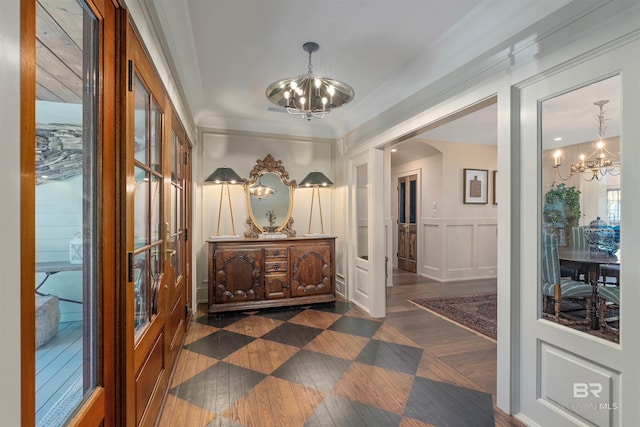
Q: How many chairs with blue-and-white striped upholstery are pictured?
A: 3